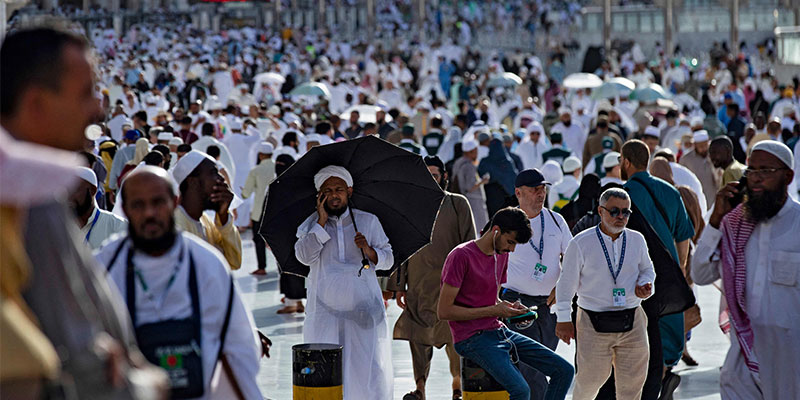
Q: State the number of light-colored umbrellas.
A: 7